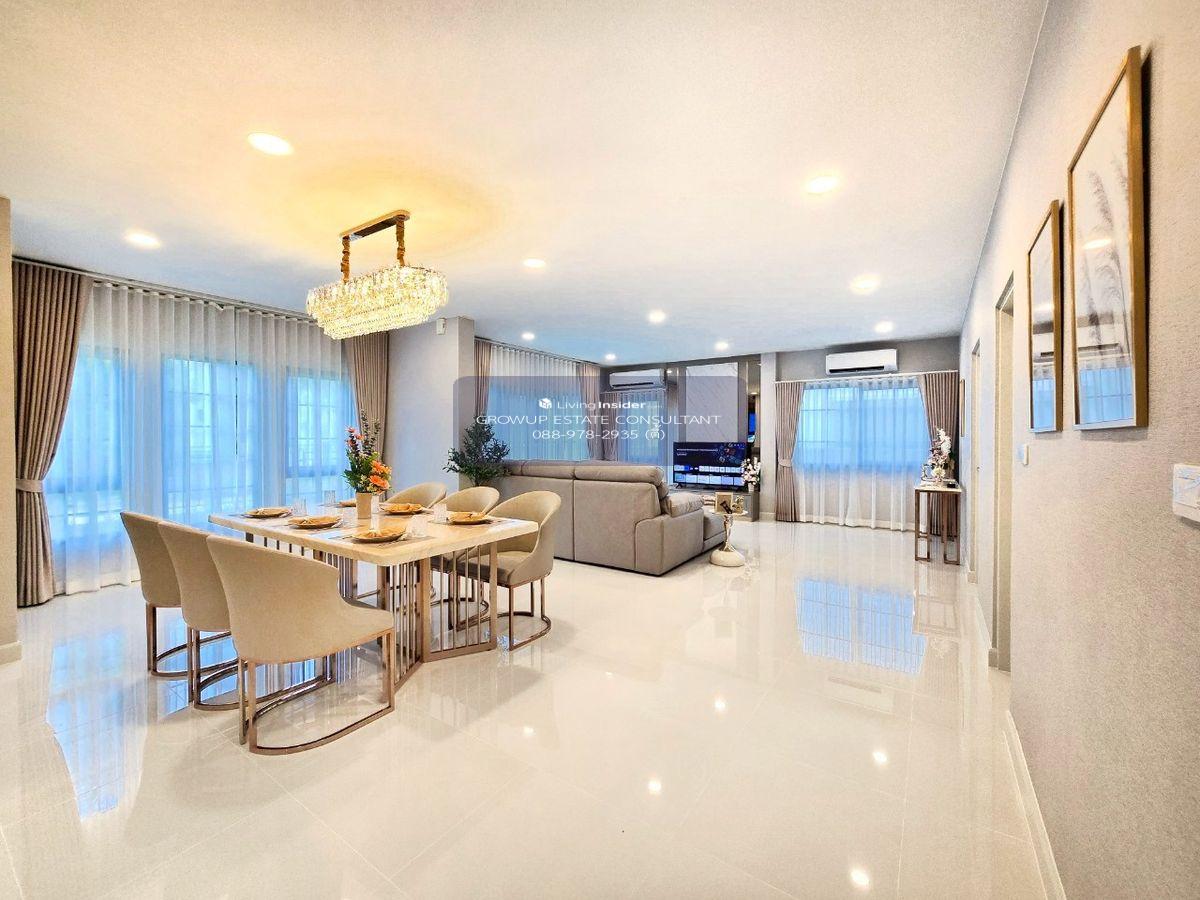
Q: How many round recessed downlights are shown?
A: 10